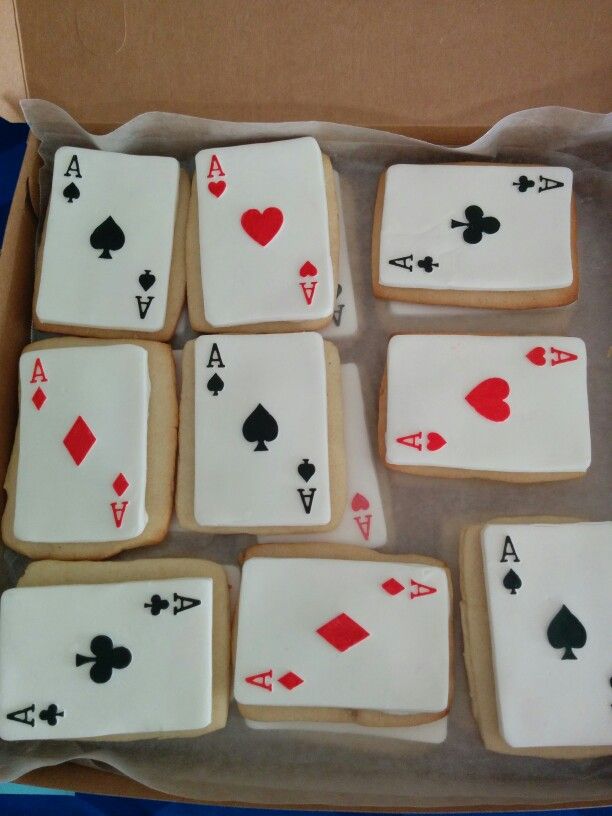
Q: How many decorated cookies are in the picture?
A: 9